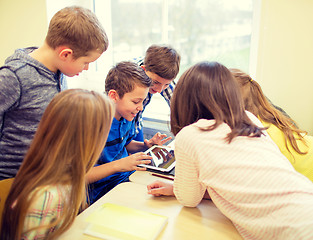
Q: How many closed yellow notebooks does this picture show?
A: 1